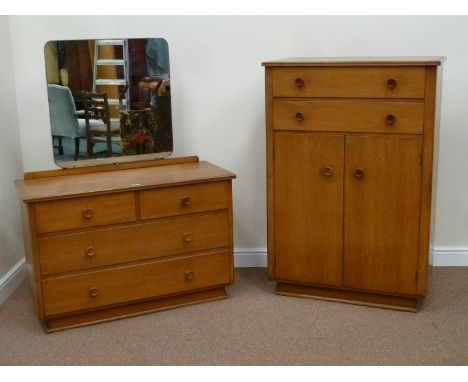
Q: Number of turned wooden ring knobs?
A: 12